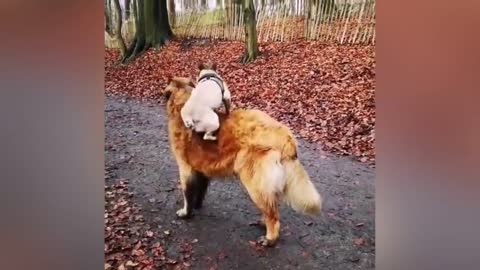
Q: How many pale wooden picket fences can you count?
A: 1